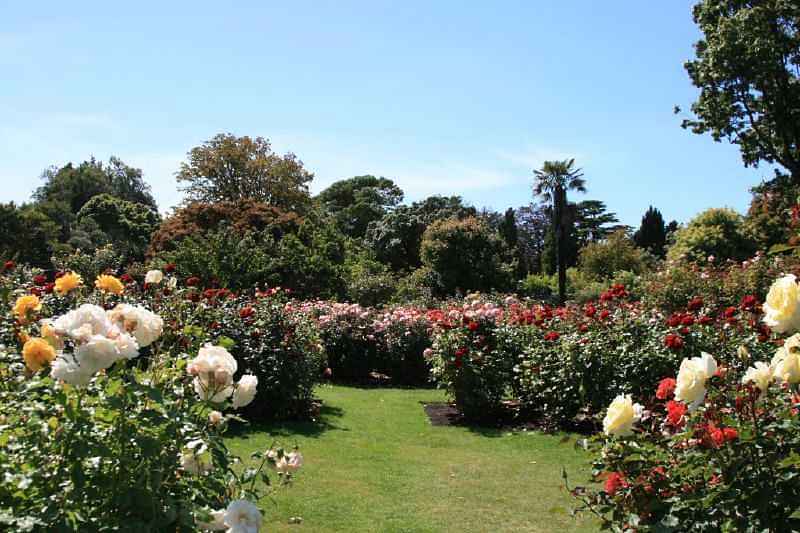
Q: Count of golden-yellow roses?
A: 4